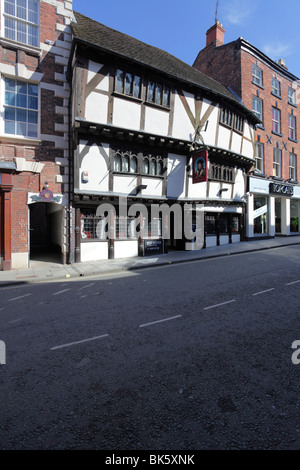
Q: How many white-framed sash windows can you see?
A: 11